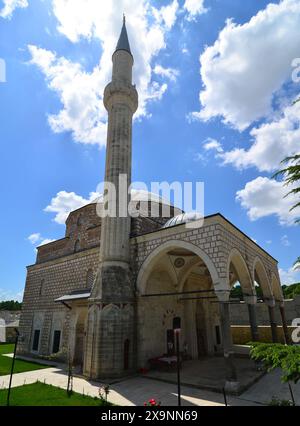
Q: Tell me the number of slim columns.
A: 4